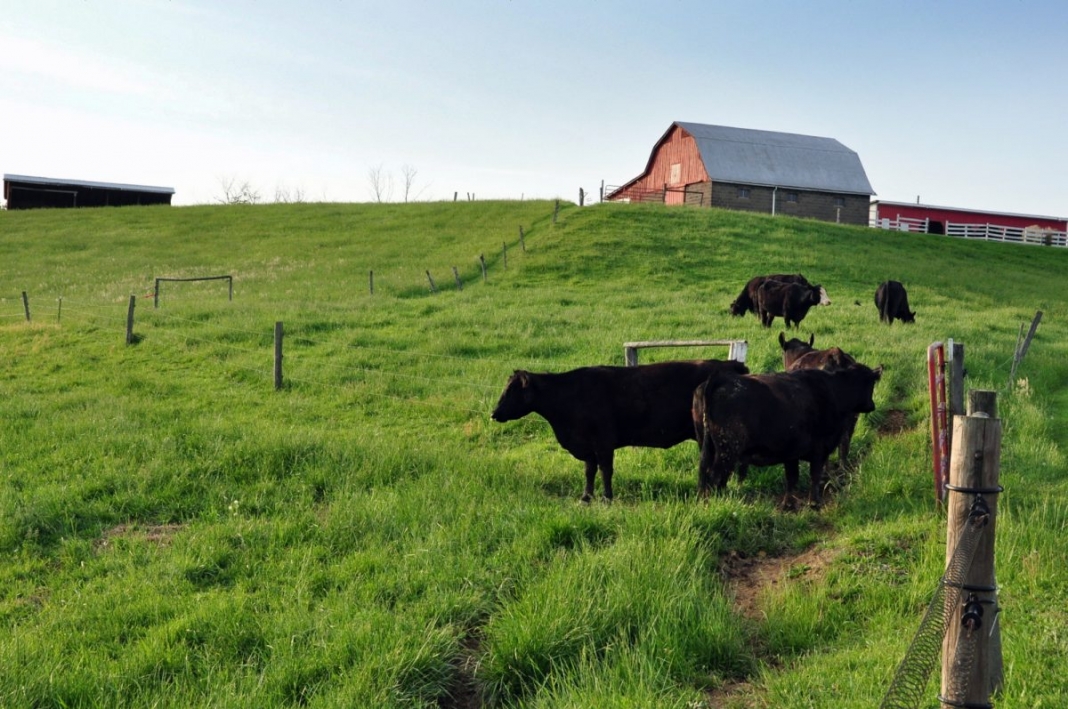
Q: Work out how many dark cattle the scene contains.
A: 6